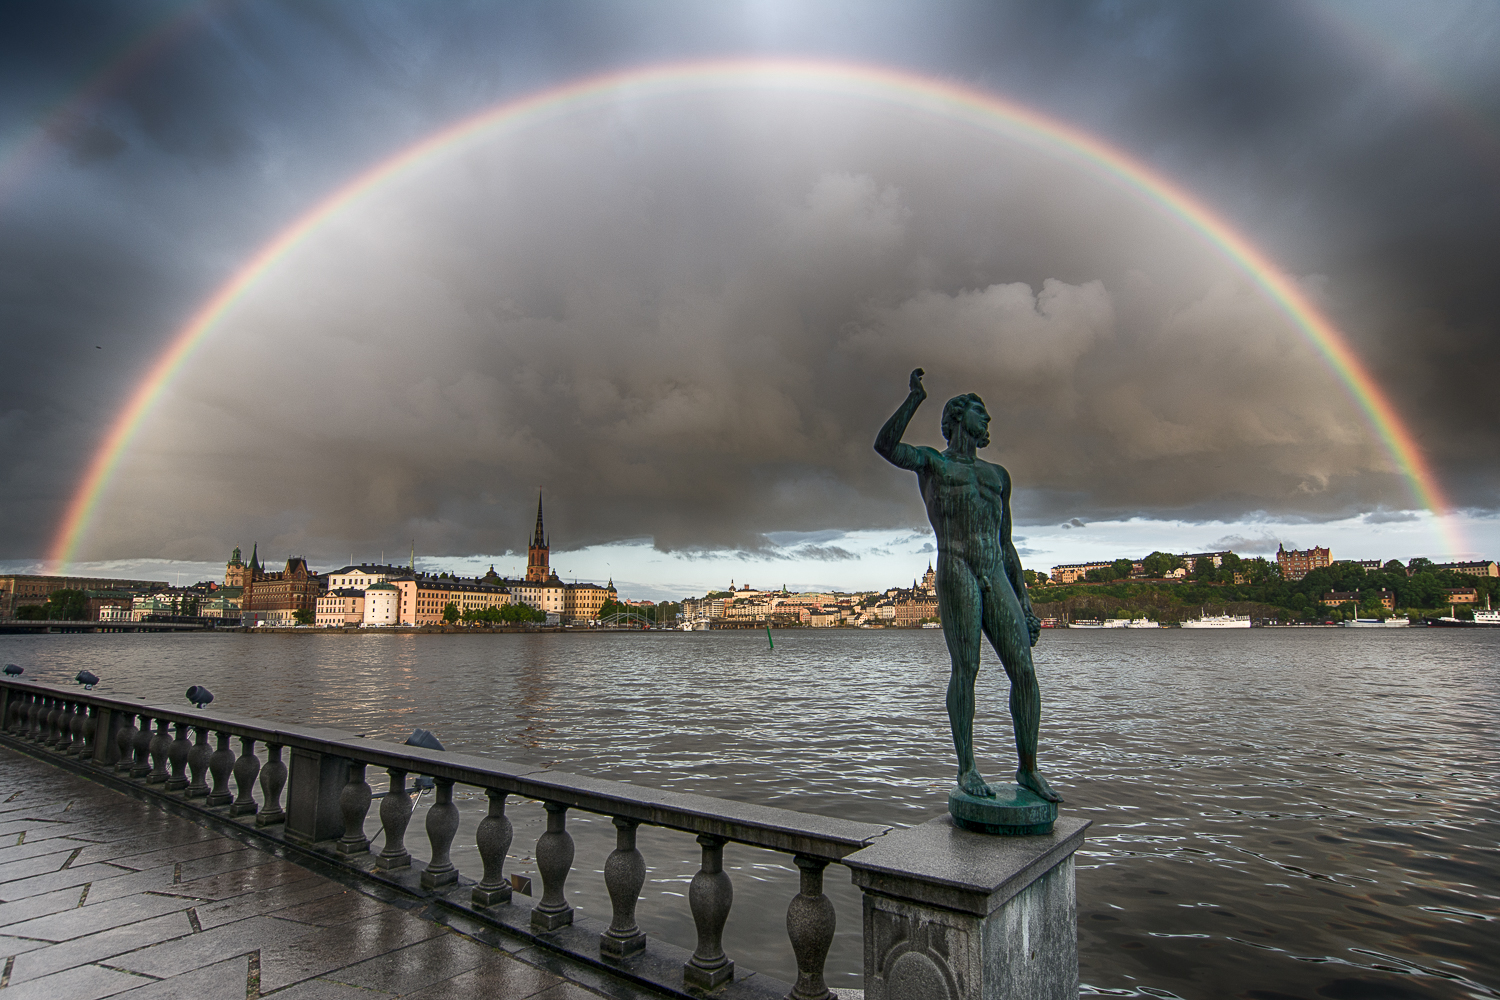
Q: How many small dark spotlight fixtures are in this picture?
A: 4